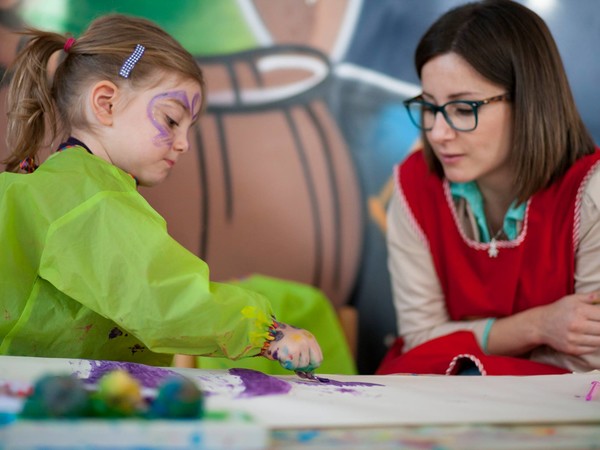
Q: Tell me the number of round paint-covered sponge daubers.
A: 3